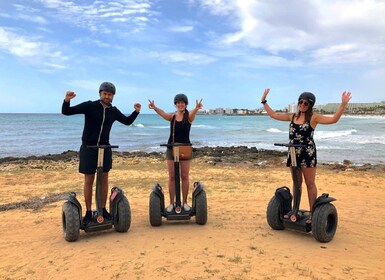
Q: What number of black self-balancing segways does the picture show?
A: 3